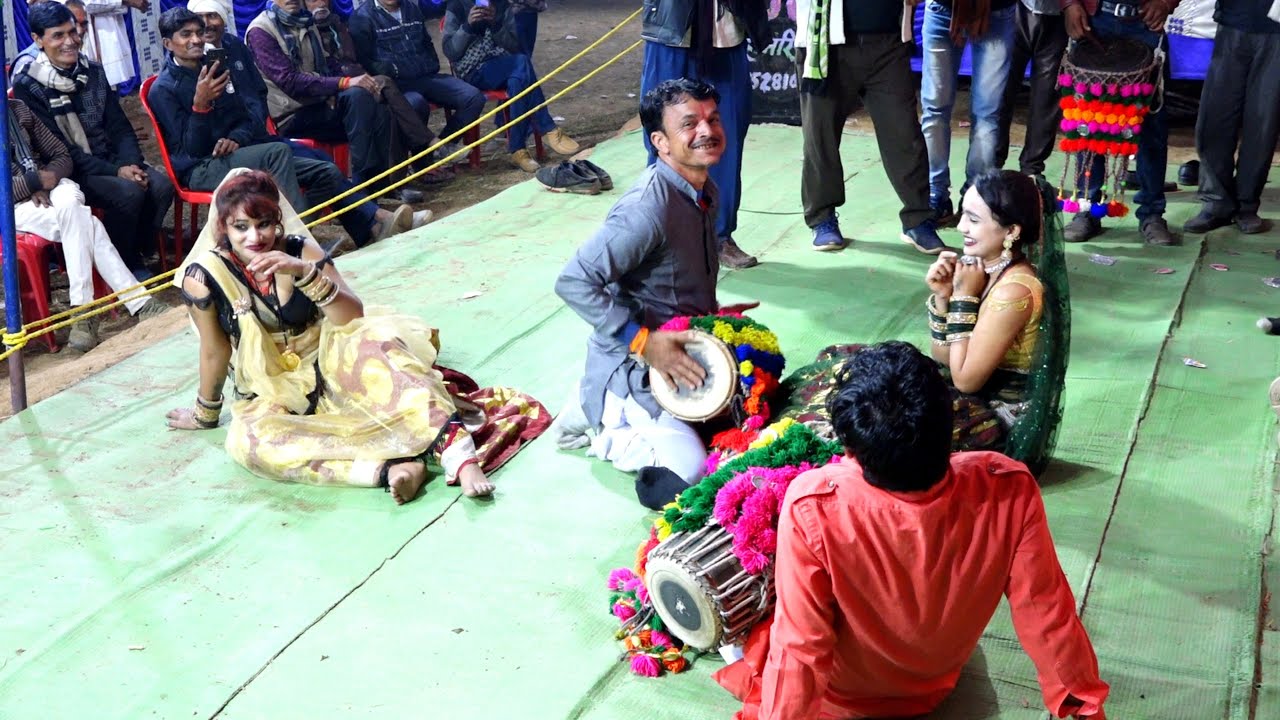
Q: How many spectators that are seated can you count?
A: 9